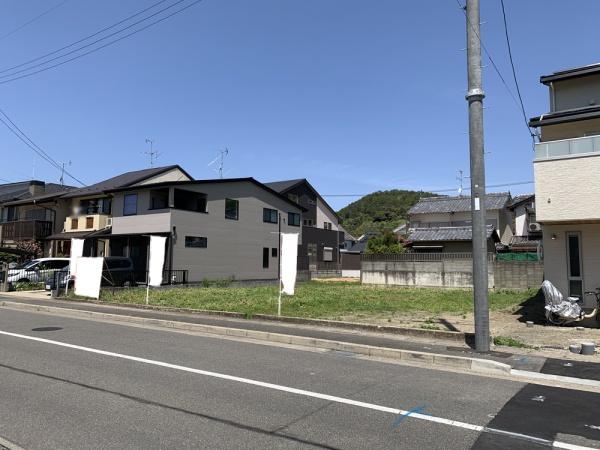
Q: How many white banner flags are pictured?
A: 3